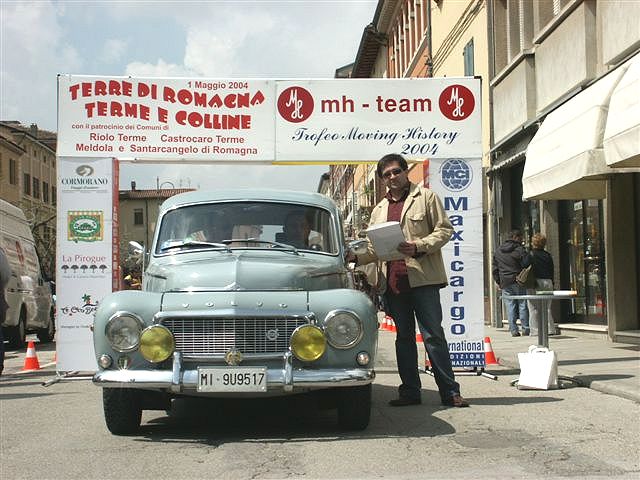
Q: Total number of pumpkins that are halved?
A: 0